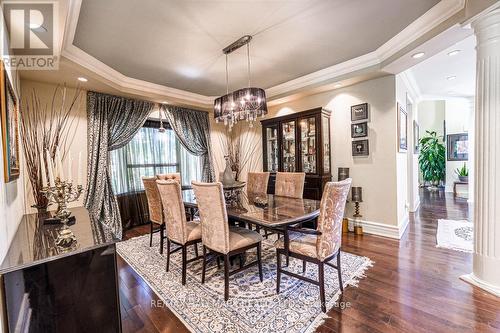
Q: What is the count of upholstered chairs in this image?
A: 7